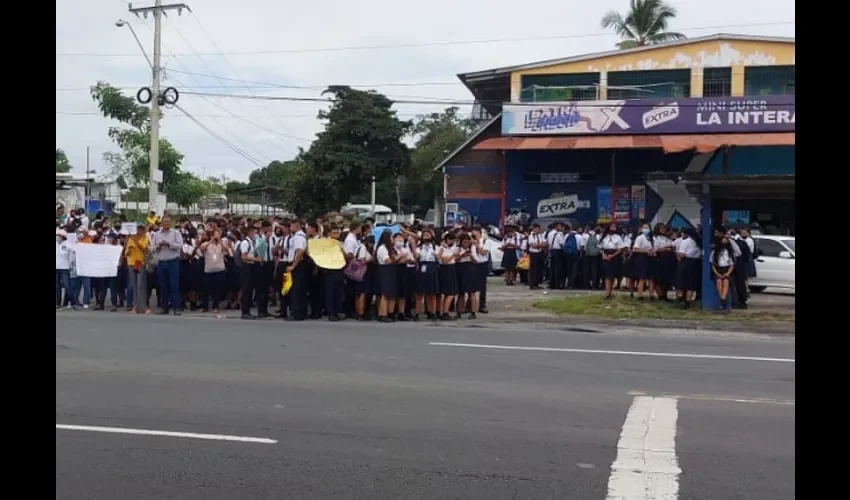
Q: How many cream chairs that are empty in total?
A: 0